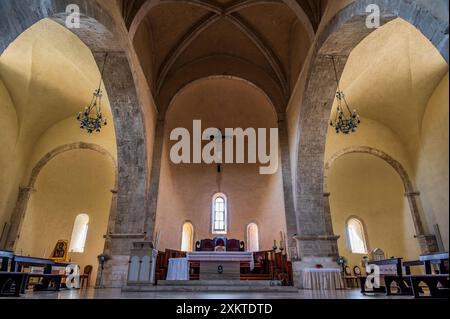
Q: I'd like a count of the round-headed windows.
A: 5